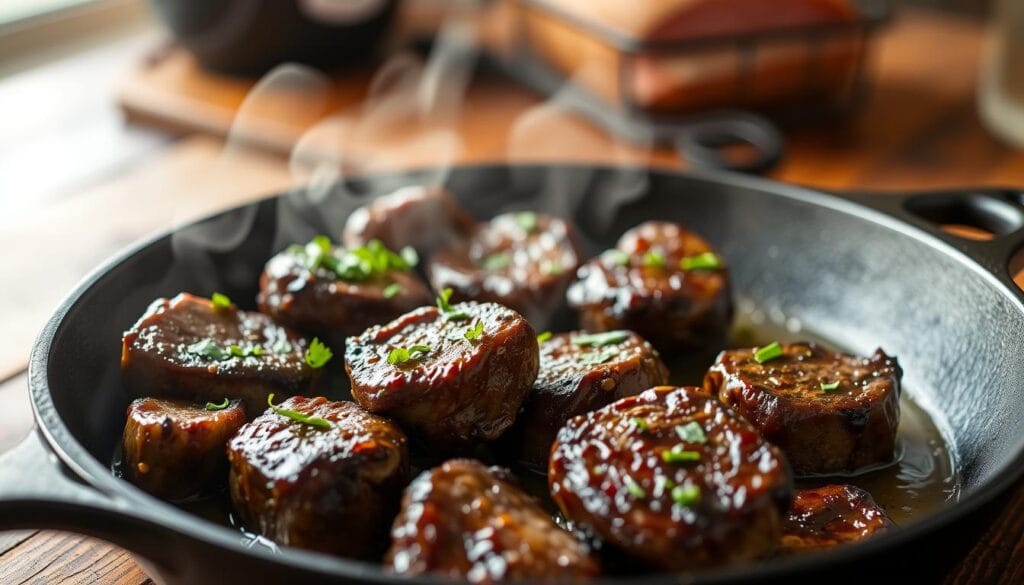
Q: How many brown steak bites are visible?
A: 13